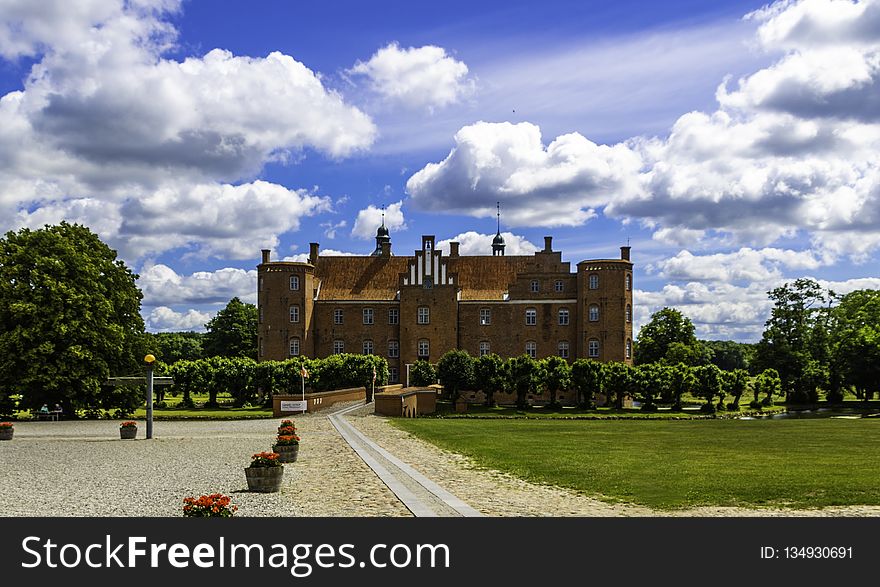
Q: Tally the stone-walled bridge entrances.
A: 1